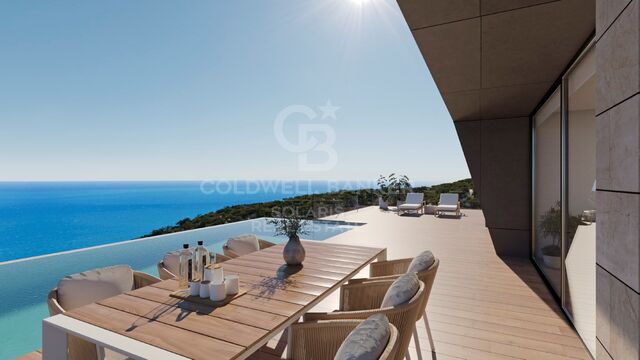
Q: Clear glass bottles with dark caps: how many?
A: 2